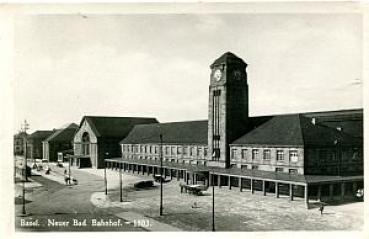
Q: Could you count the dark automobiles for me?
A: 2